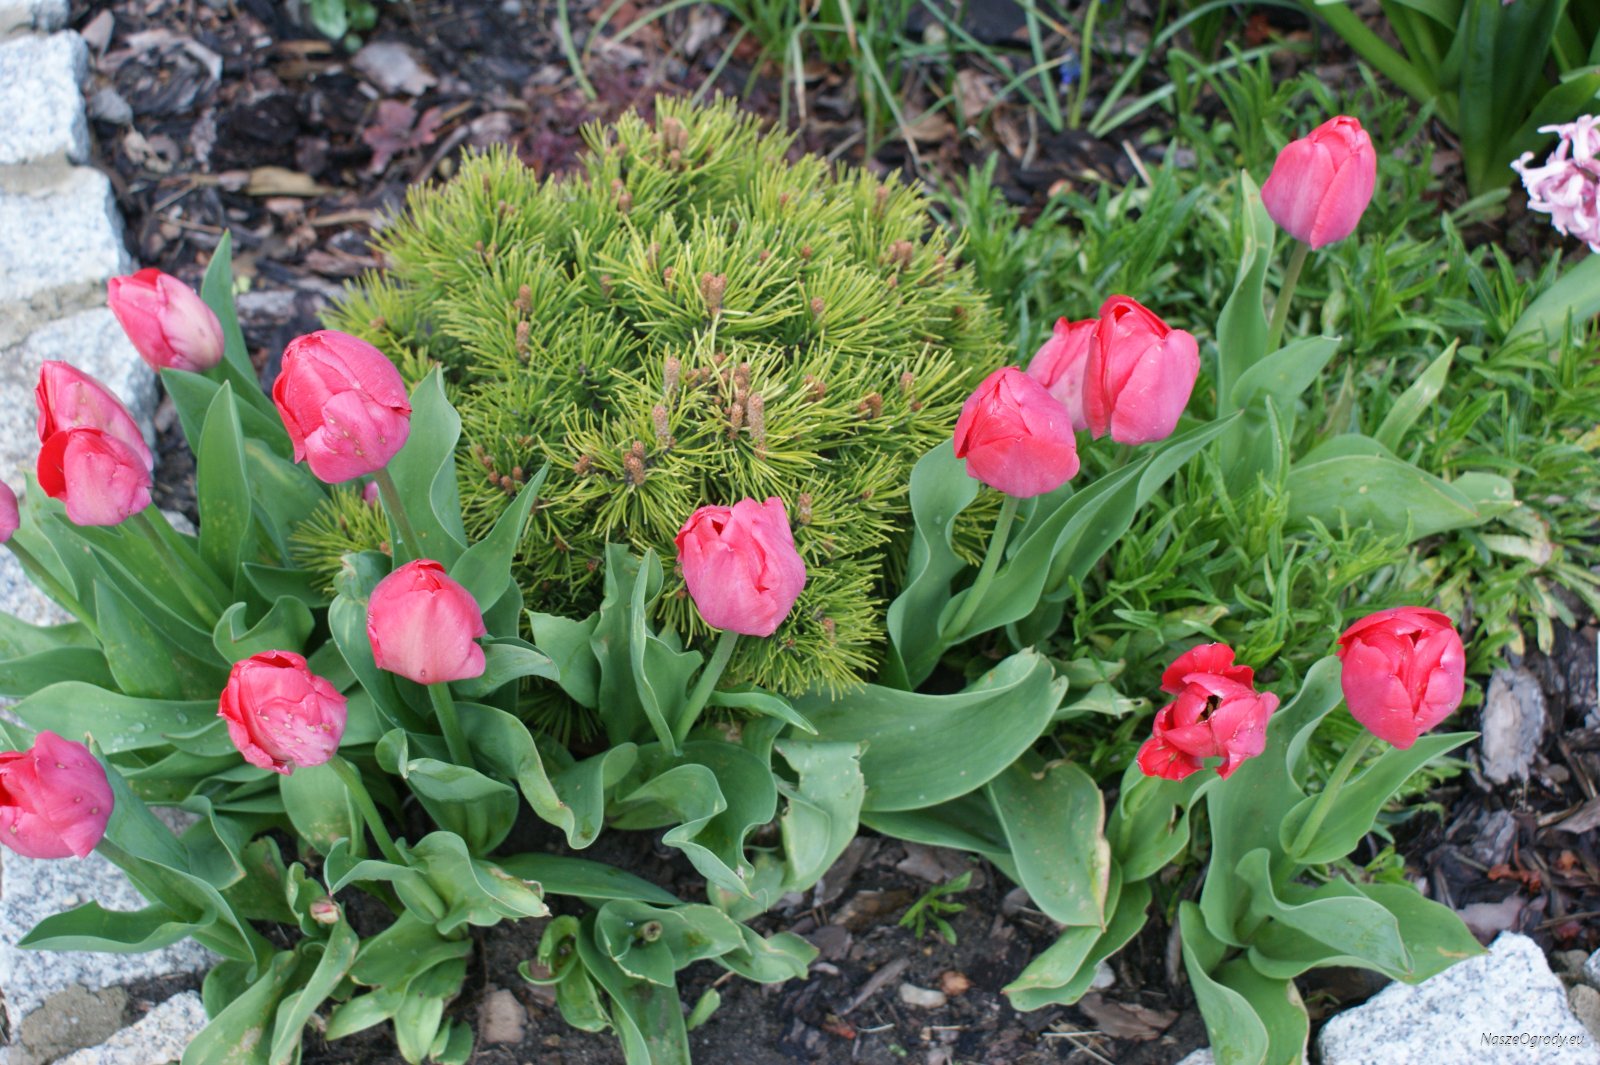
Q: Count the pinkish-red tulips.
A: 15